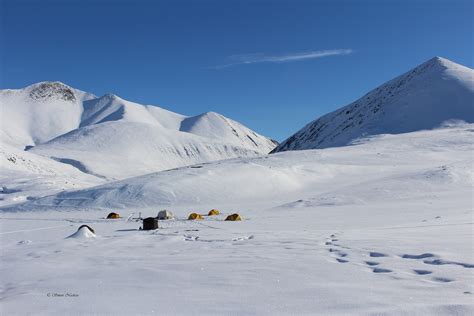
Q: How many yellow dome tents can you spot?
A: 4